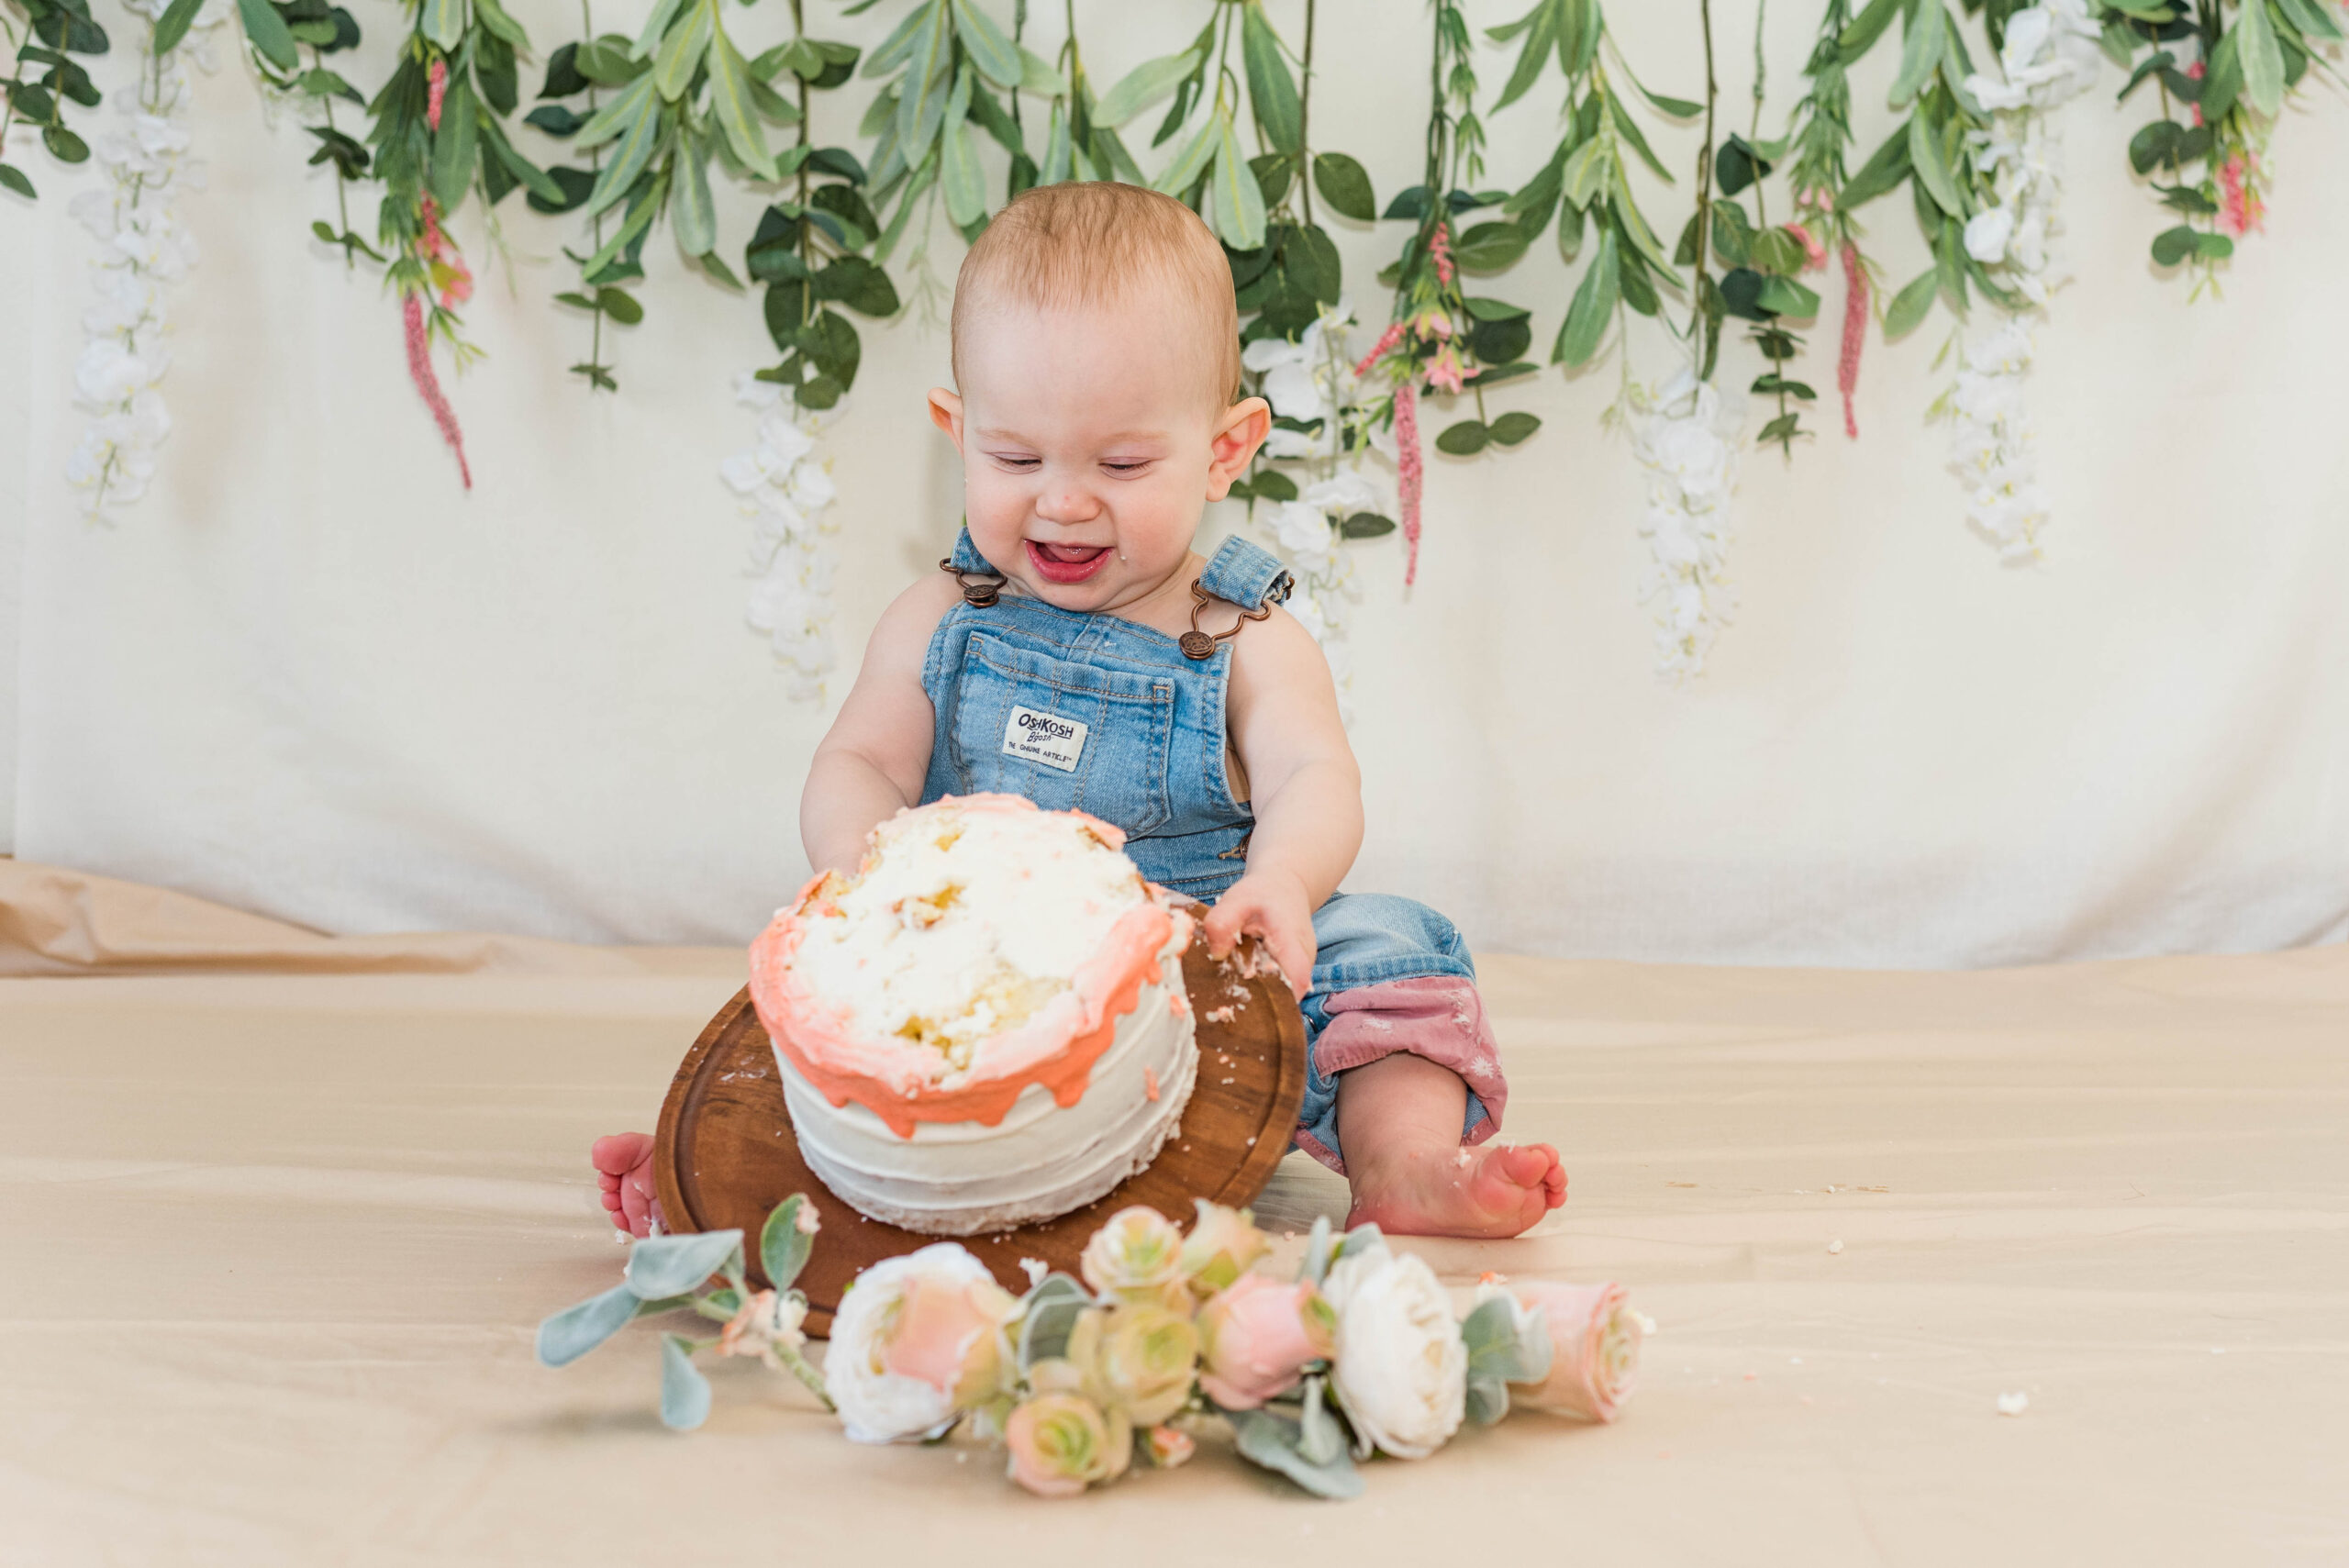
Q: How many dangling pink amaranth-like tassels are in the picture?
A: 3